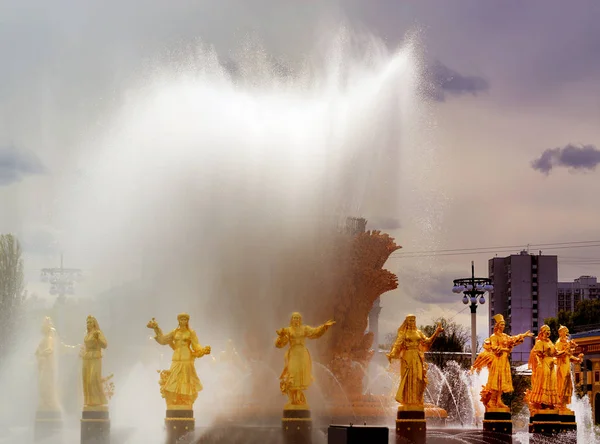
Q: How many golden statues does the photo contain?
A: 8